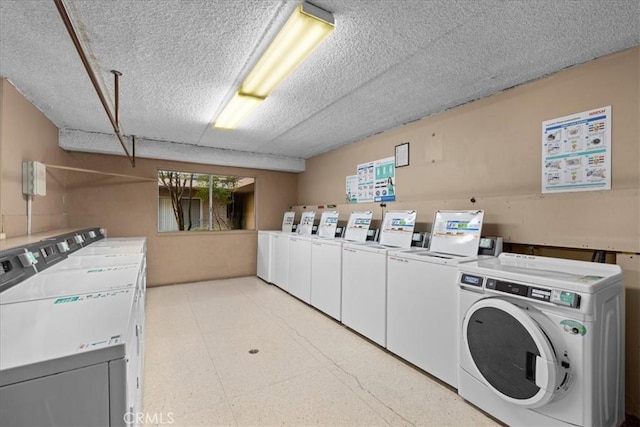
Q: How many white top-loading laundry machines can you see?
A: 6